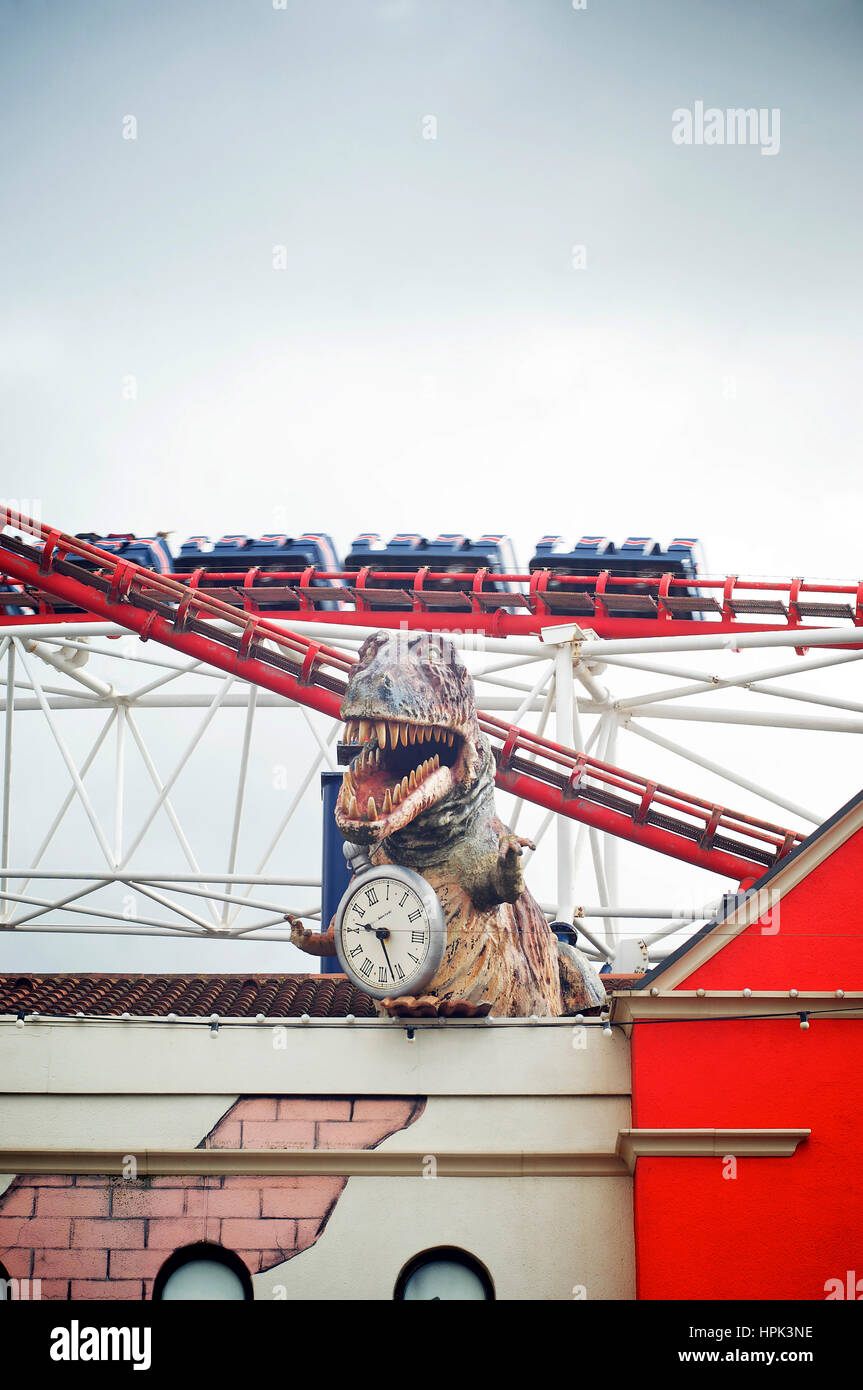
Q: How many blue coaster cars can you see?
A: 4